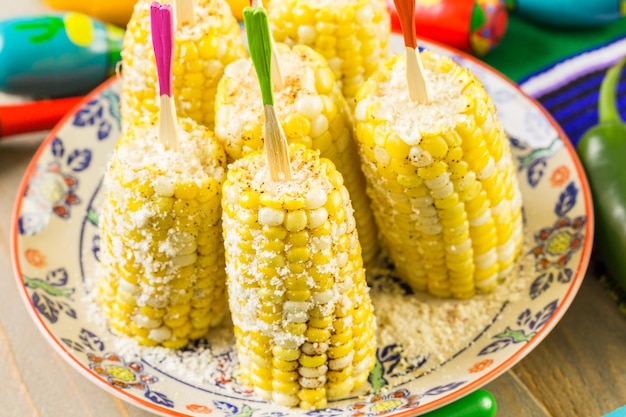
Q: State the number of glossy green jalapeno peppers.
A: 1